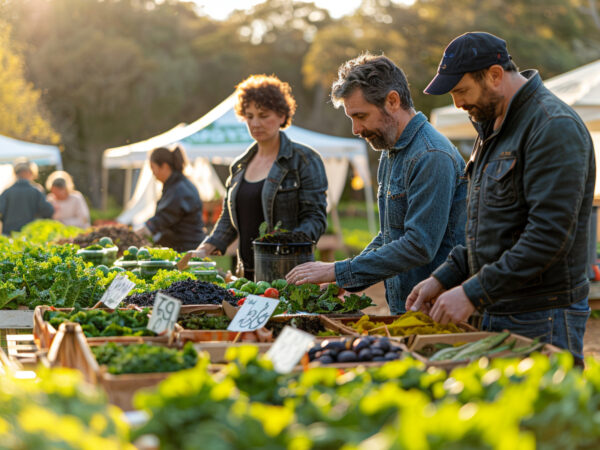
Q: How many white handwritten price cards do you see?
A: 4